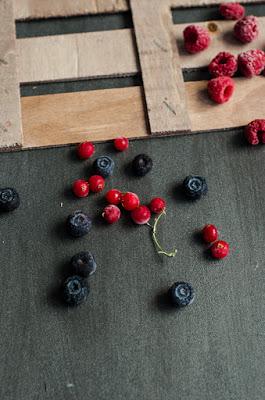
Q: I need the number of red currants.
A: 11